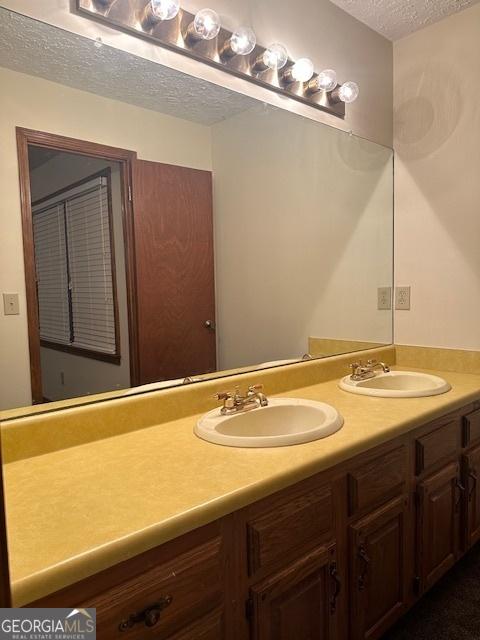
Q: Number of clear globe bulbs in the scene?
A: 7